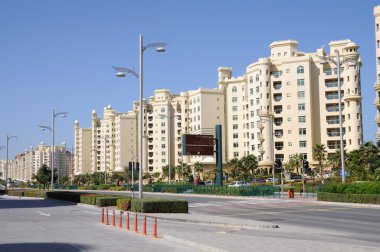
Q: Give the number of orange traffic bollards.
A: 8